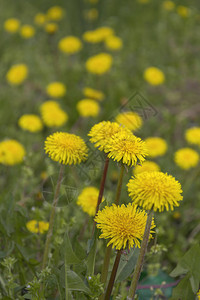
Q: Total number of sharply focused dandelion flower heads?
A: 5